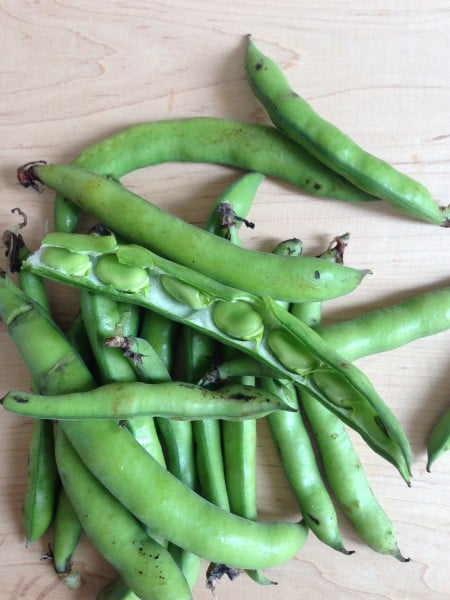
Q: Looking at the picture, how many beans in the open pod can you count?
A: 6